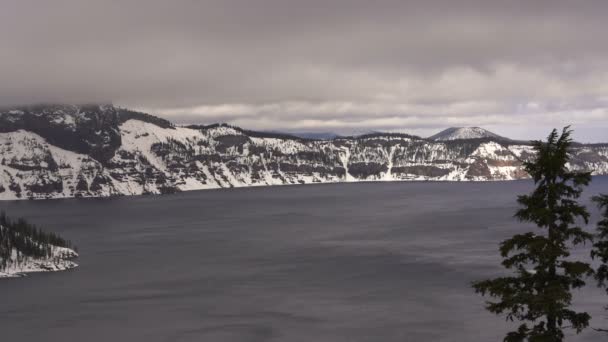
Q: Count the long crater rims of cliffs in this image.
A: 1